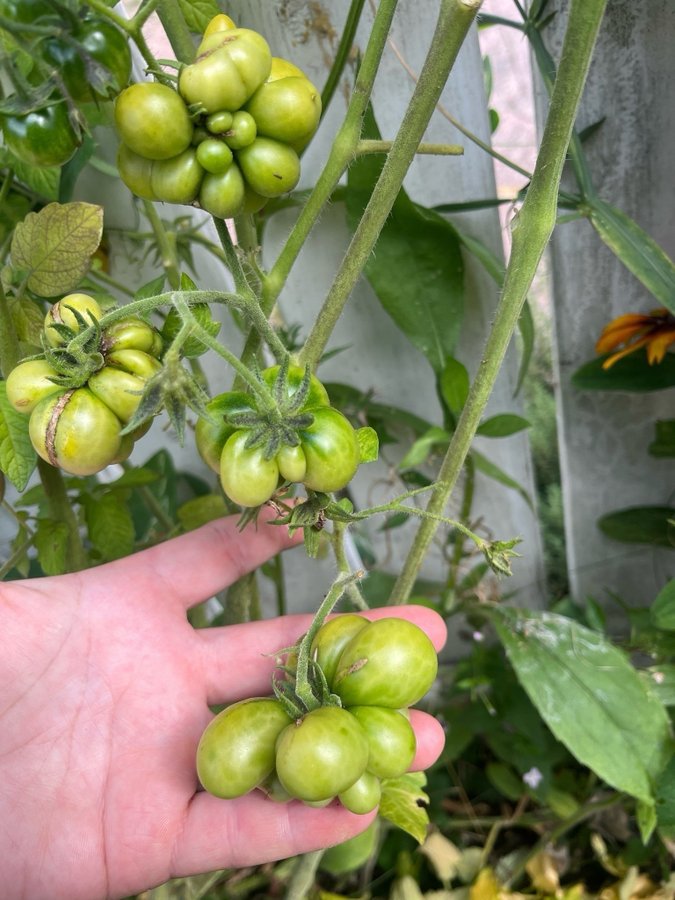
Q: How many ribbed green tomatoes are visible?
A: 4